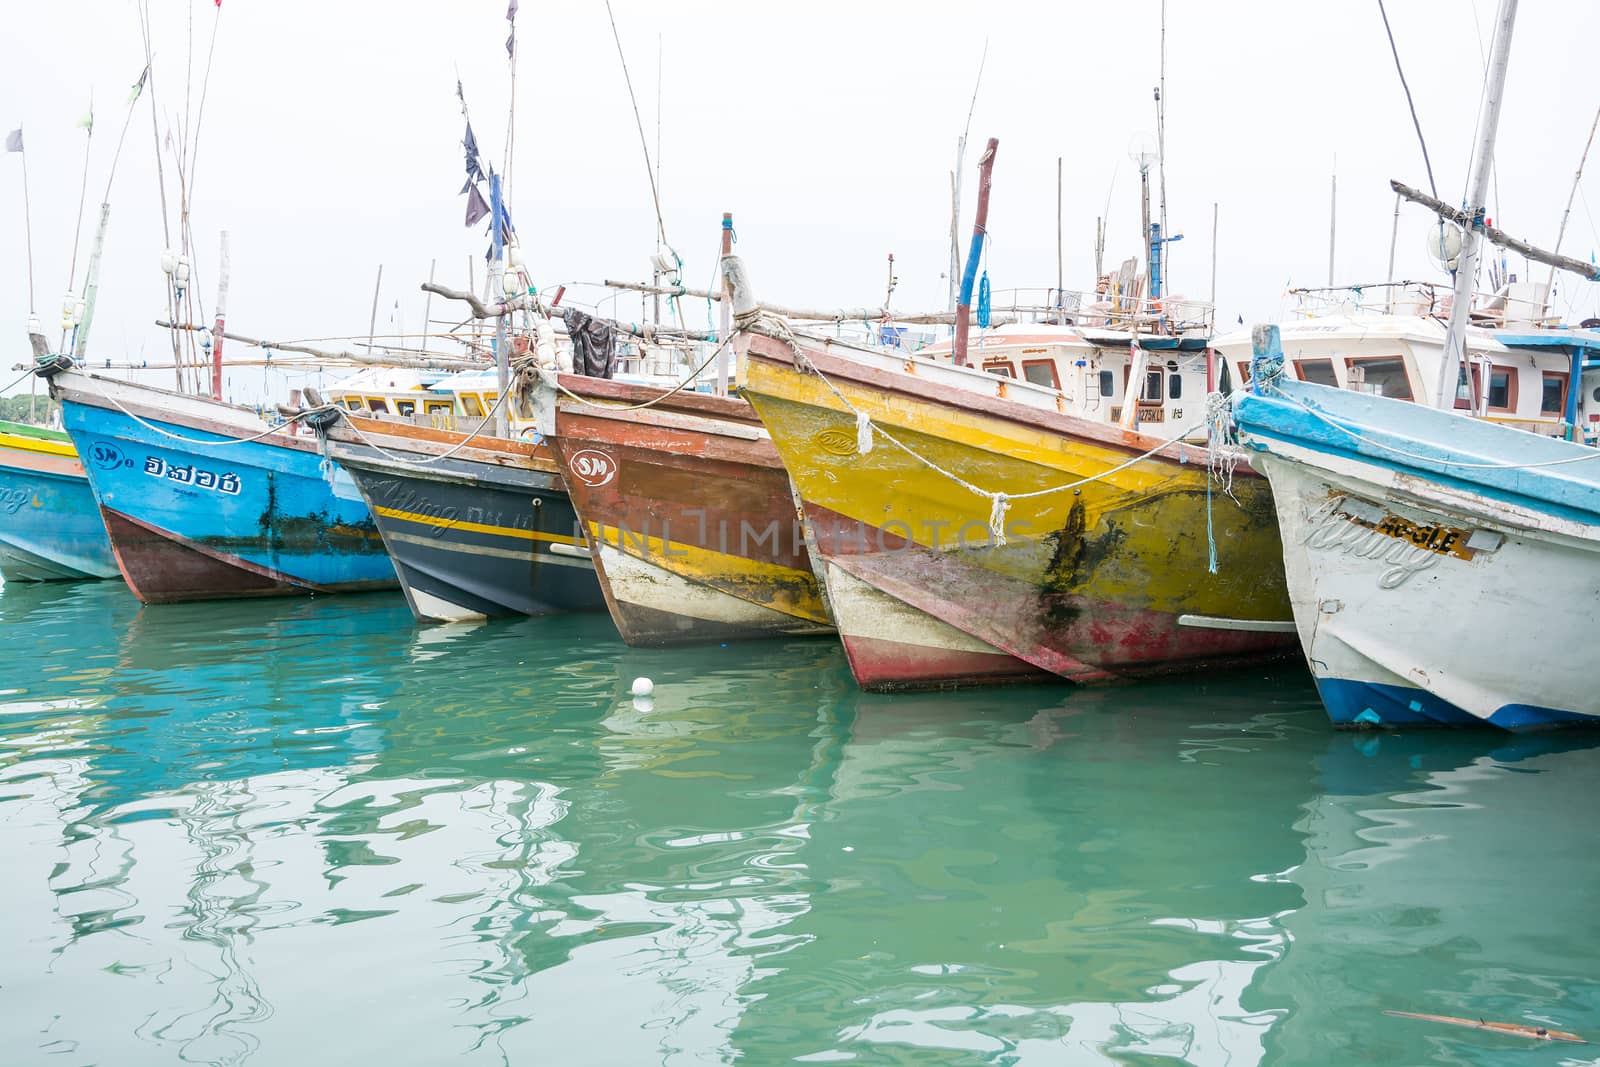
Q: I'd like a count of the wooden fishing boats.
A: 6